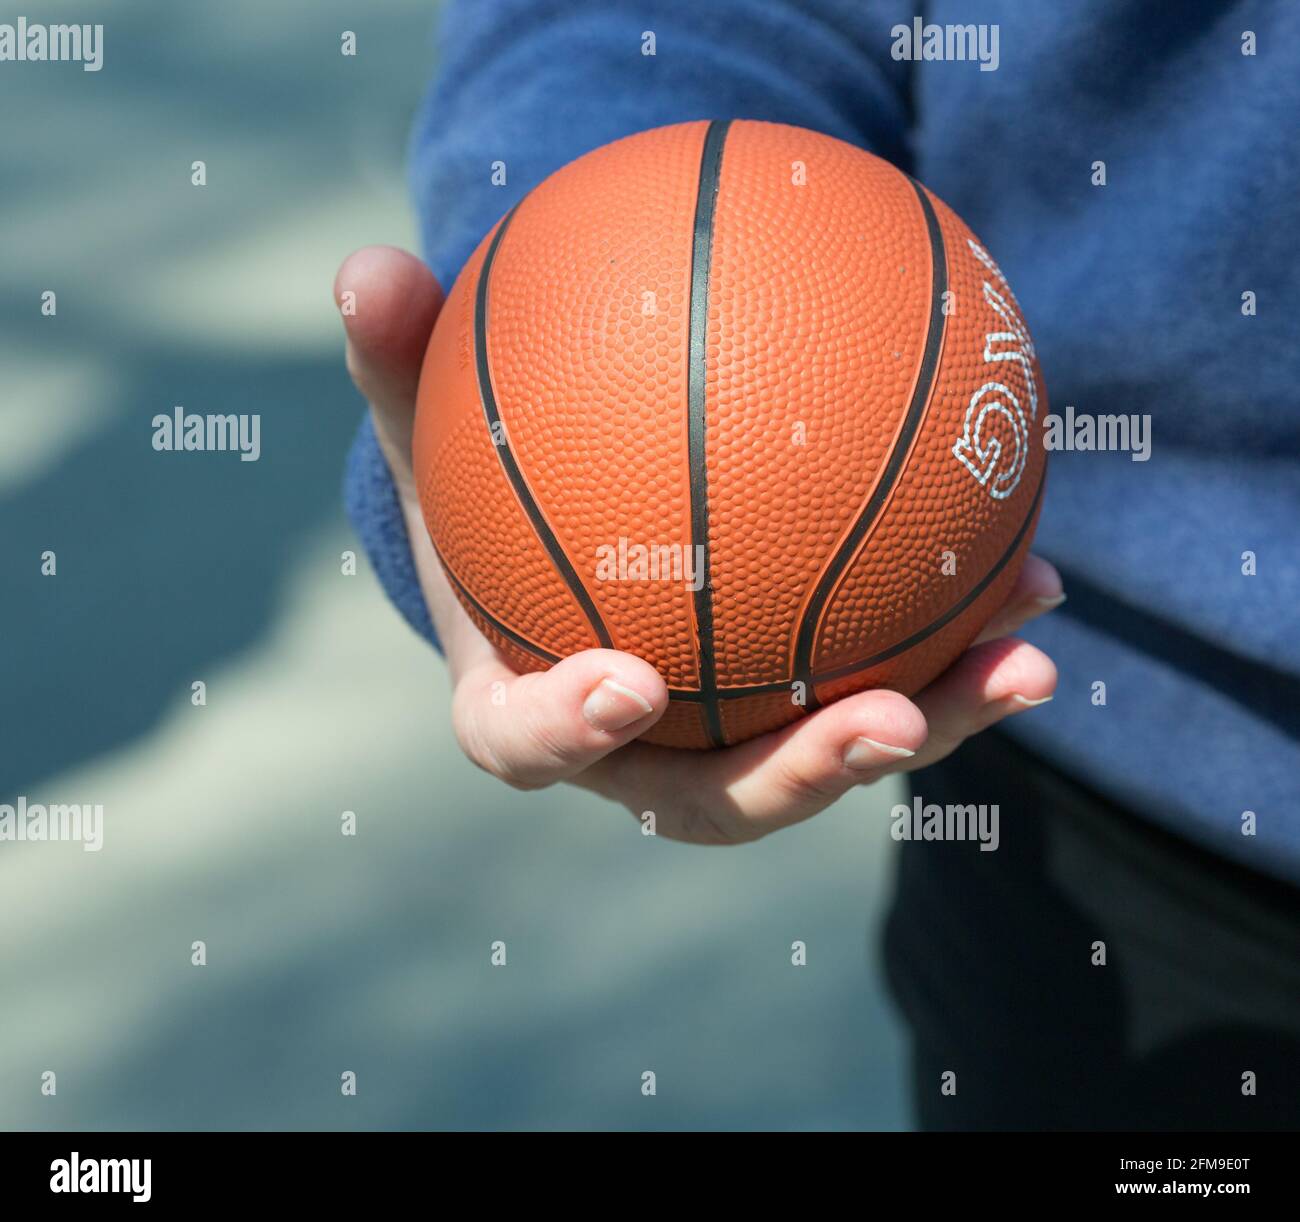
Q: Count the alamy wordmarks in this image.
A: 8